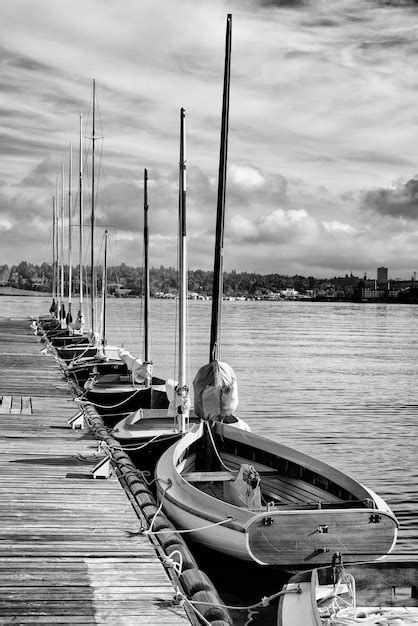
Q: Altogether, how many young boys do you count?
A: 0